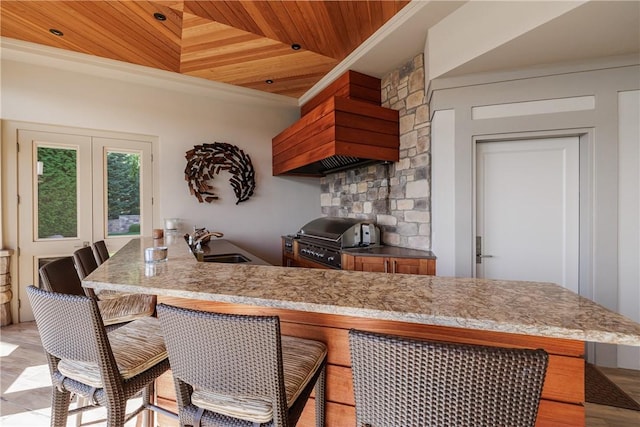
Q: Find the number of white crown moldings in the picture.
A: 2